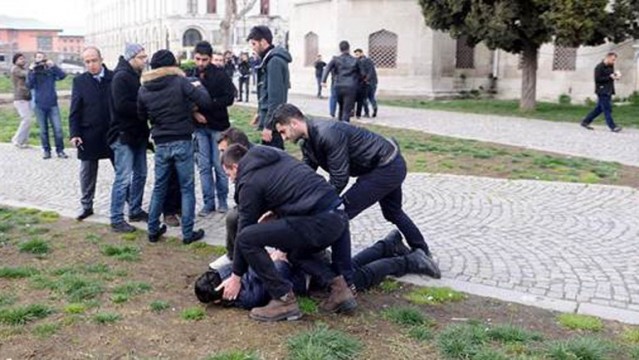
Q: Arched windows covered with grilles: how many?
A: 4